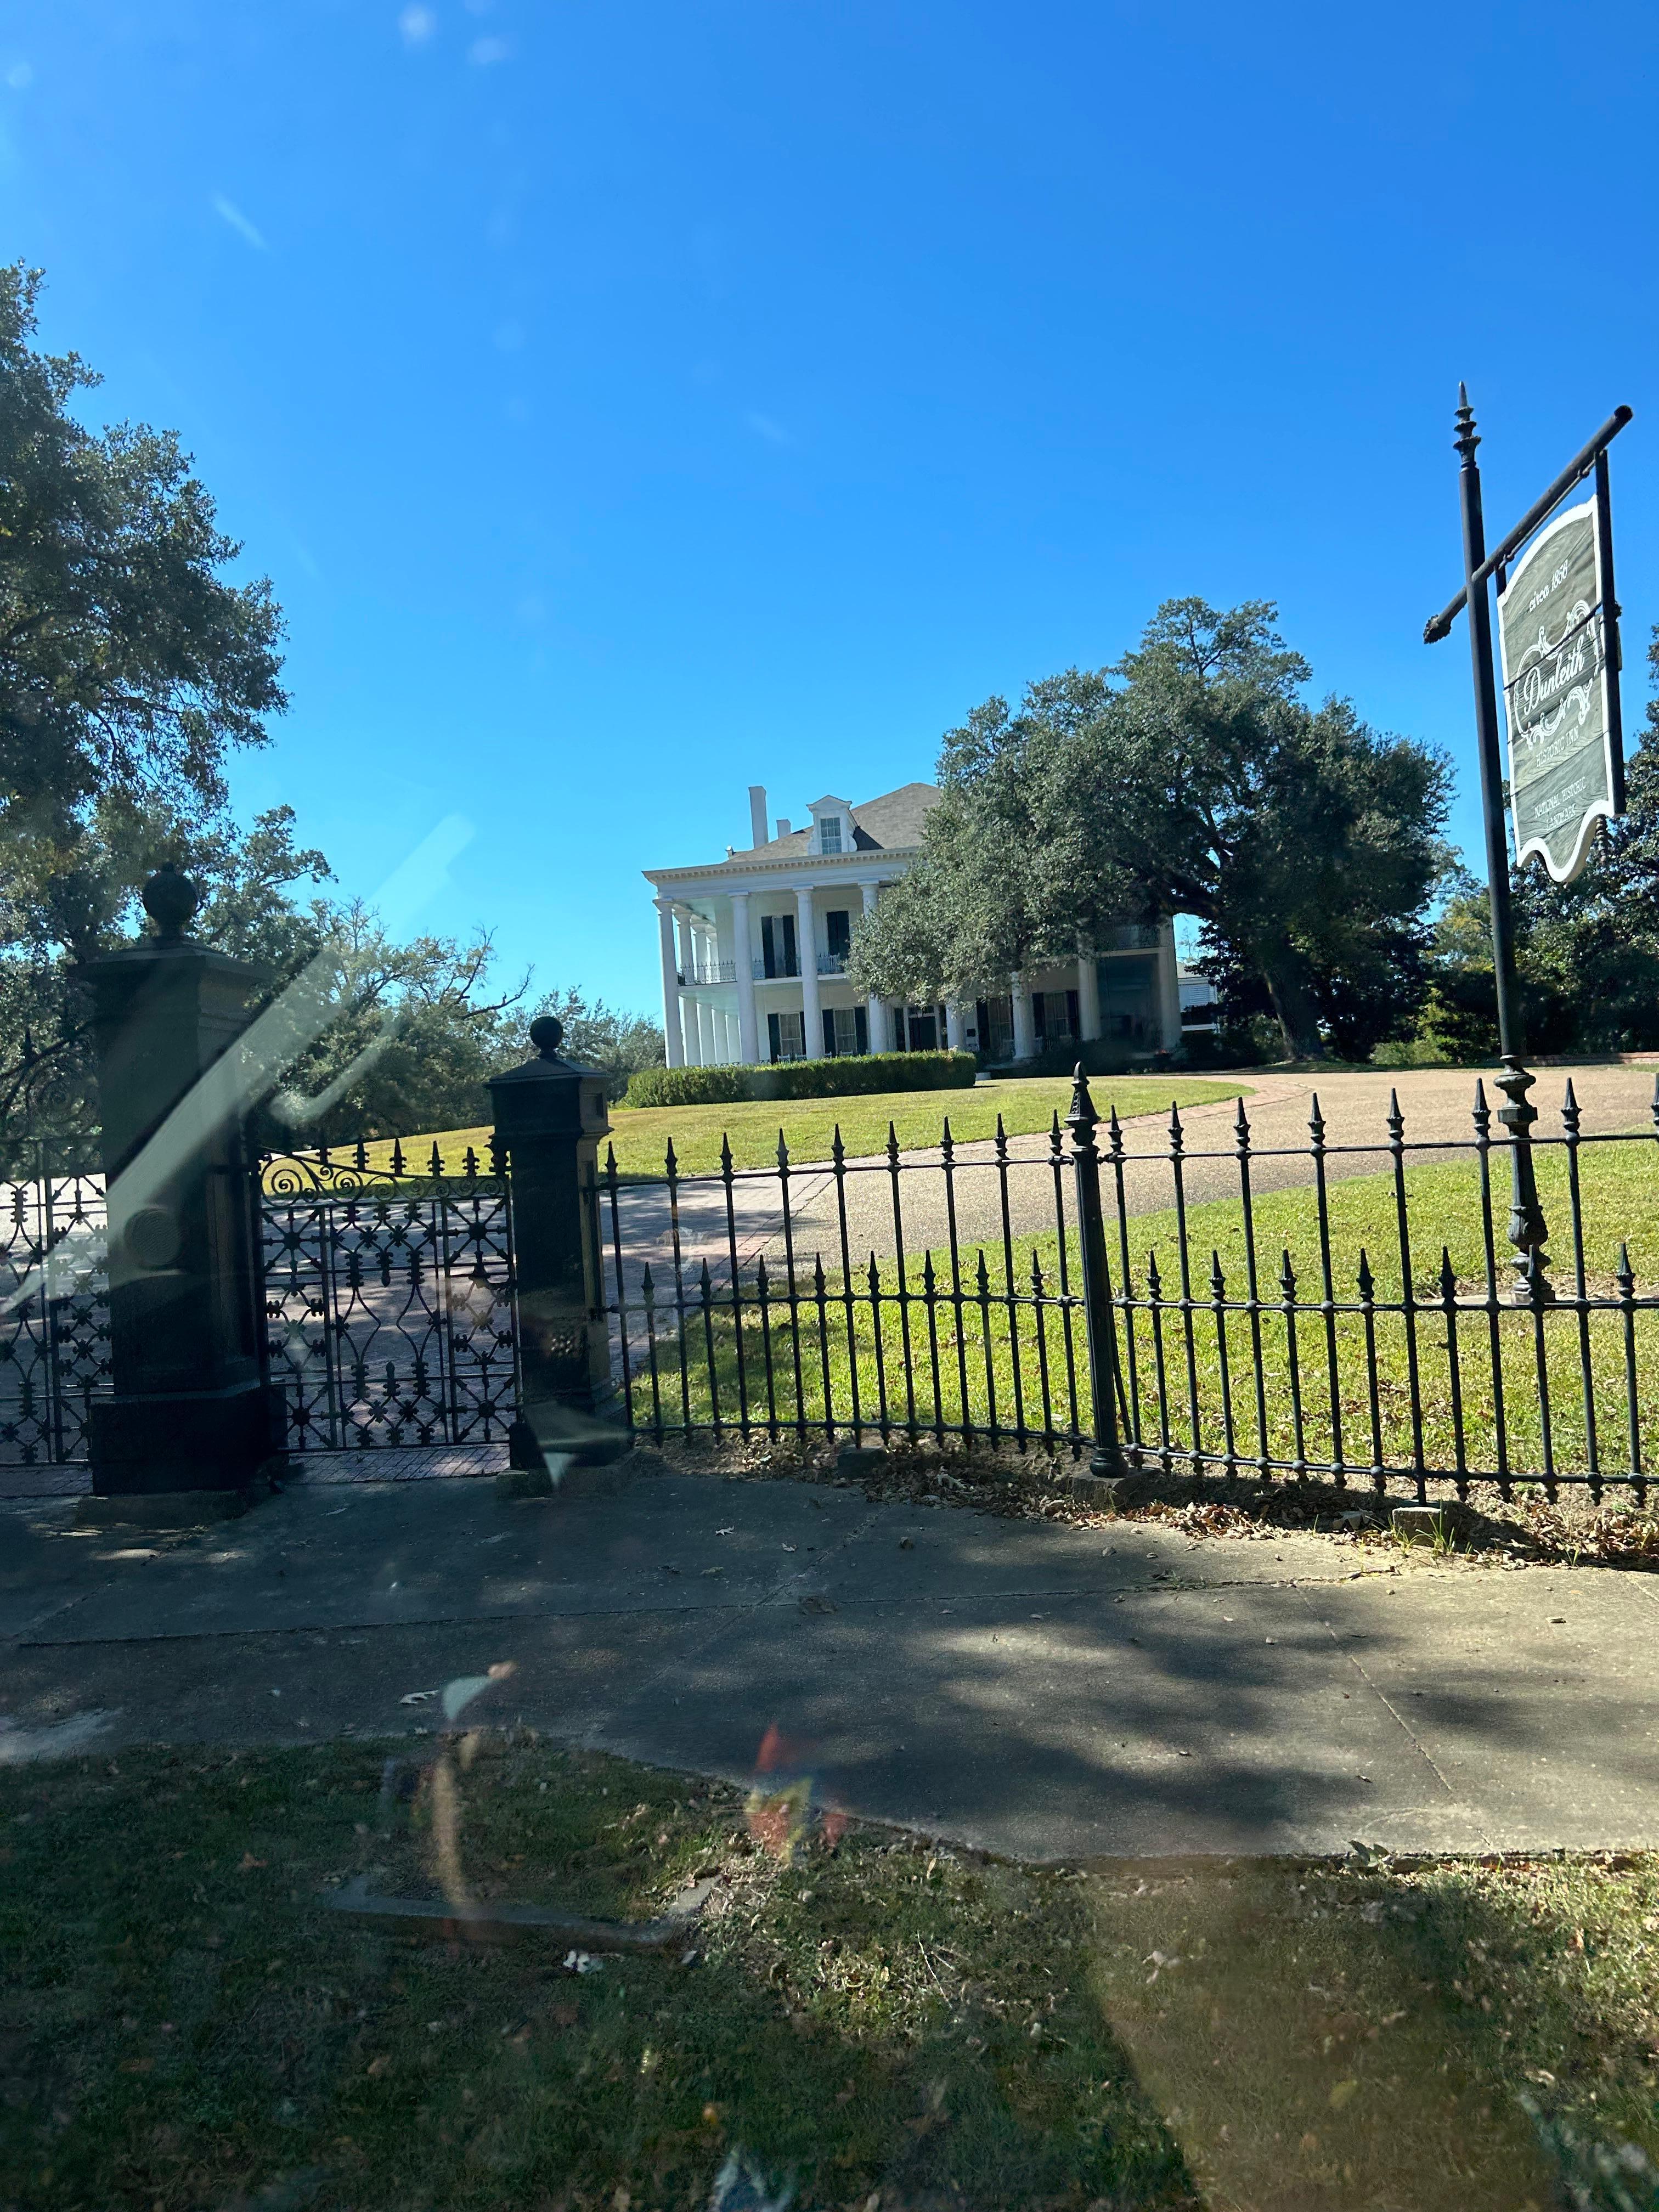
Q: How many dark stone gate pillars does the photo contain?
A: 2